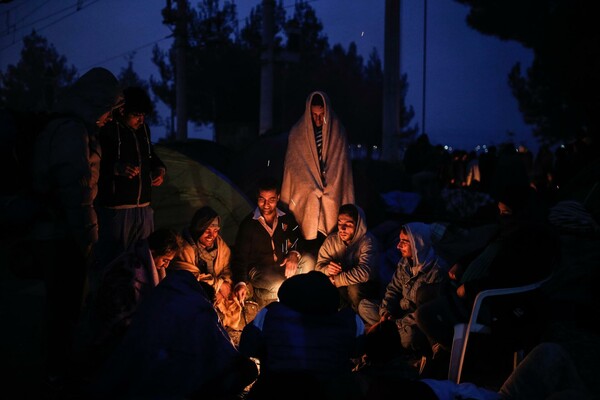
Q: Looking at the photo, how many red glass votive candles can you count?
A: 0